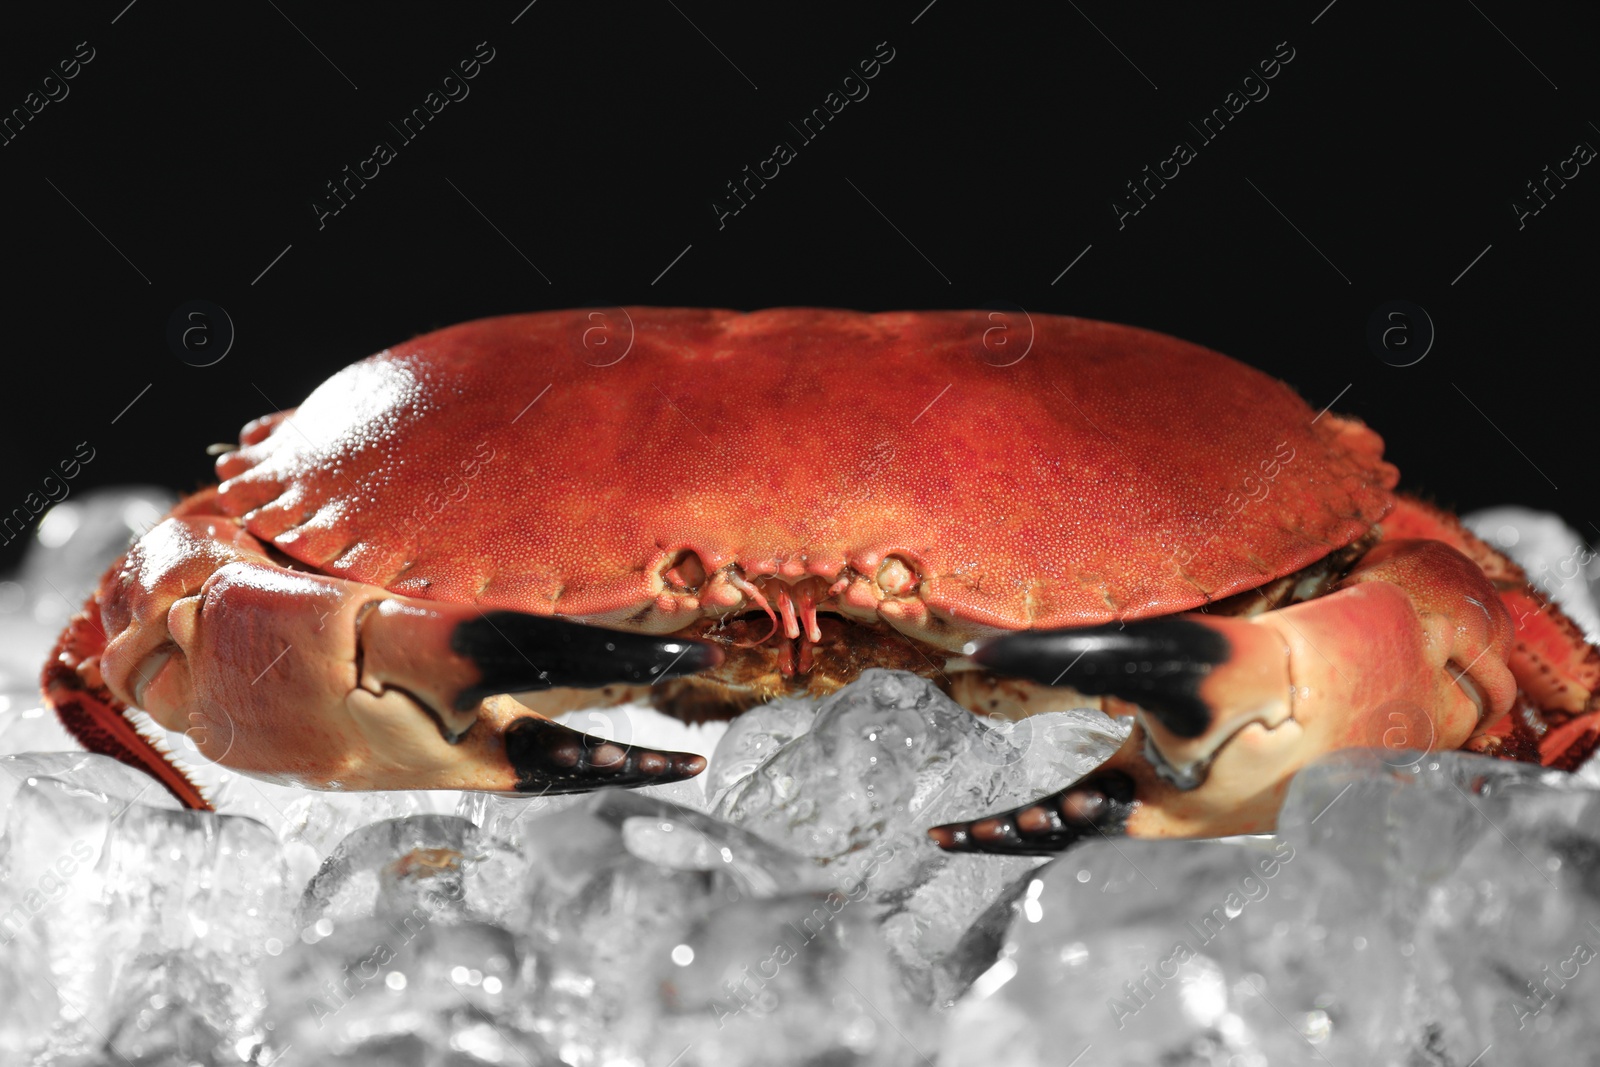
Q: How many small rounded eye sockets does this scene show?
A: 2